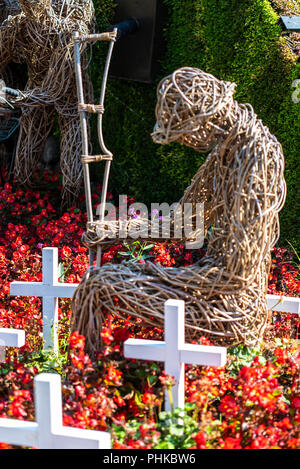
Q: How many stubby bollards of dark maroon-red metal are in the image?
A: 0